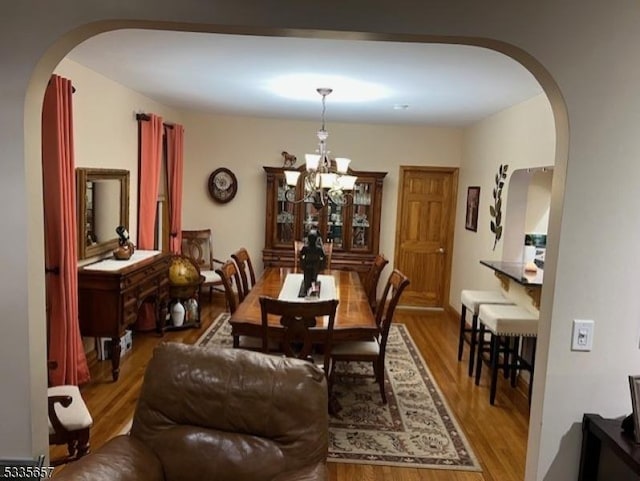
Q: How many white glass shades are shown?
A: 5